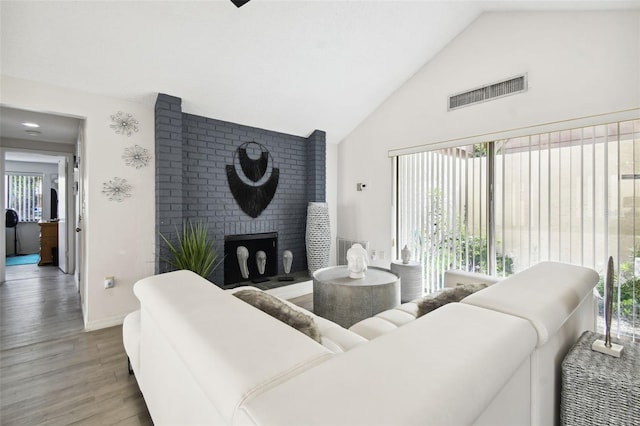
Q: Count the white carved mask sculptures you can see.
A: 3